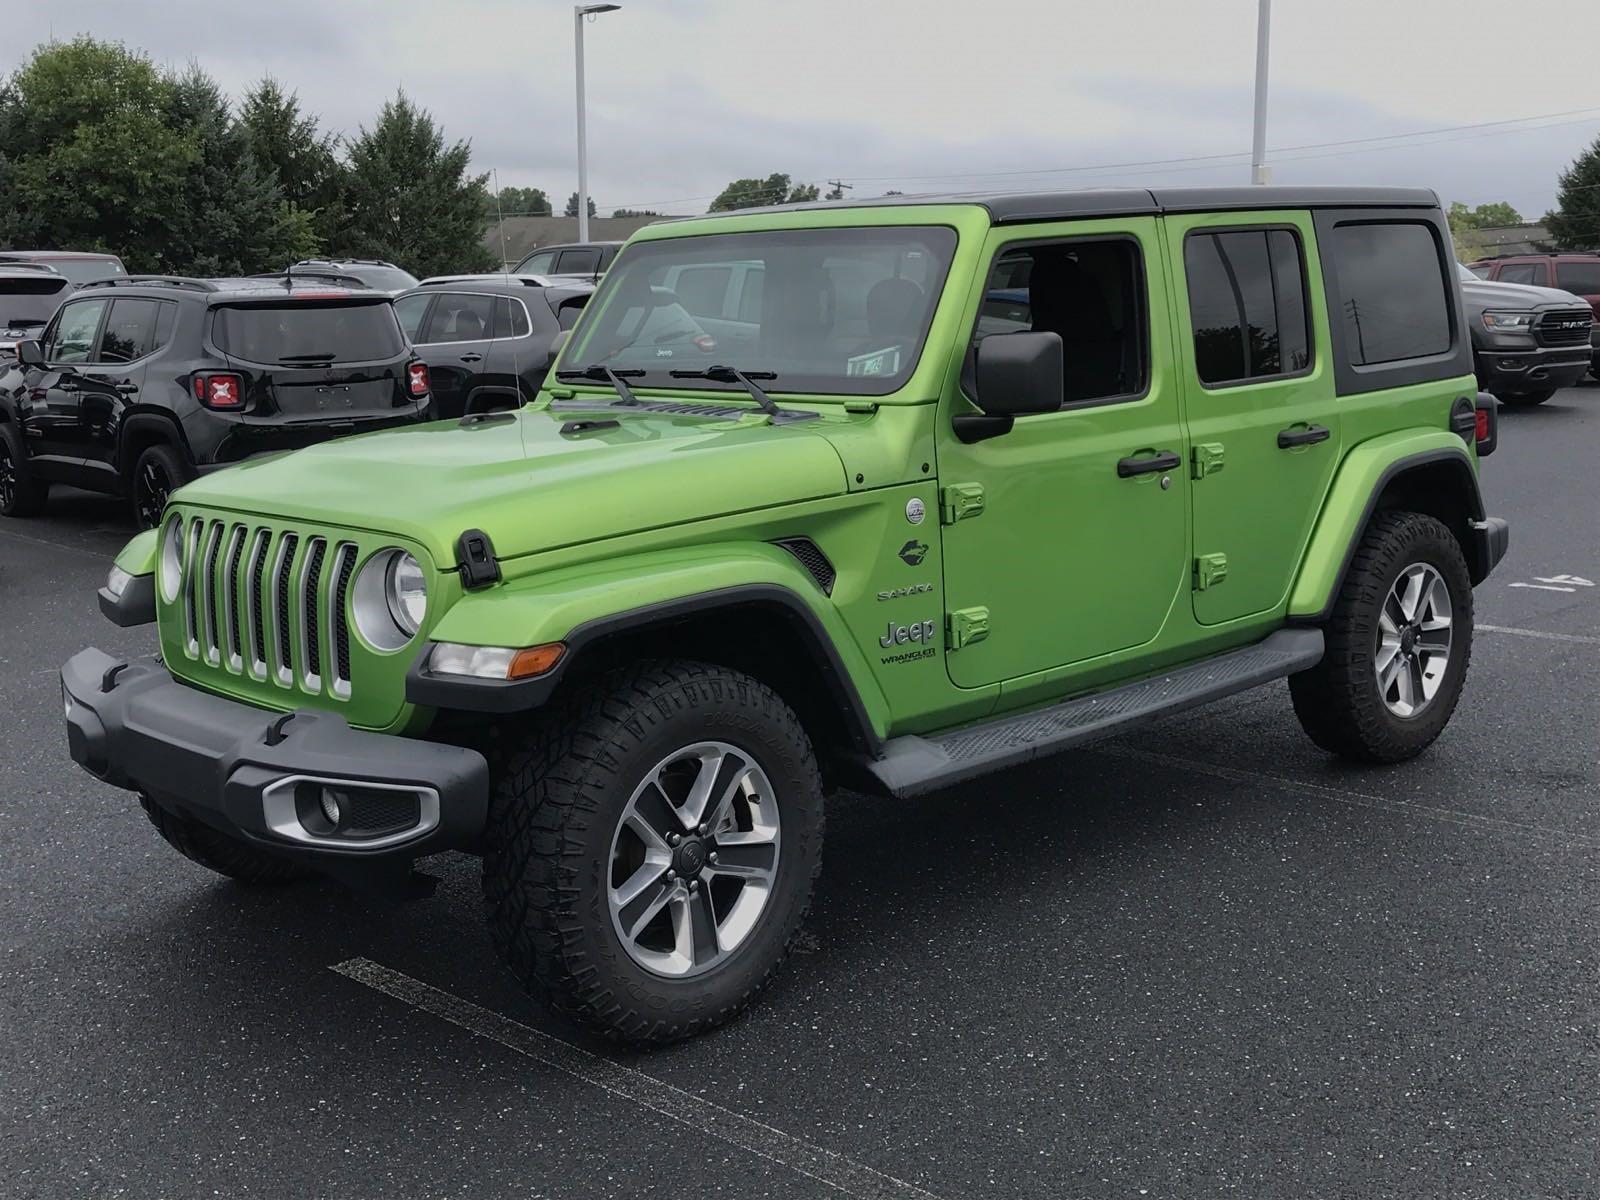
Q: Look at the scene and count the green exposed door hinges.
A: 4